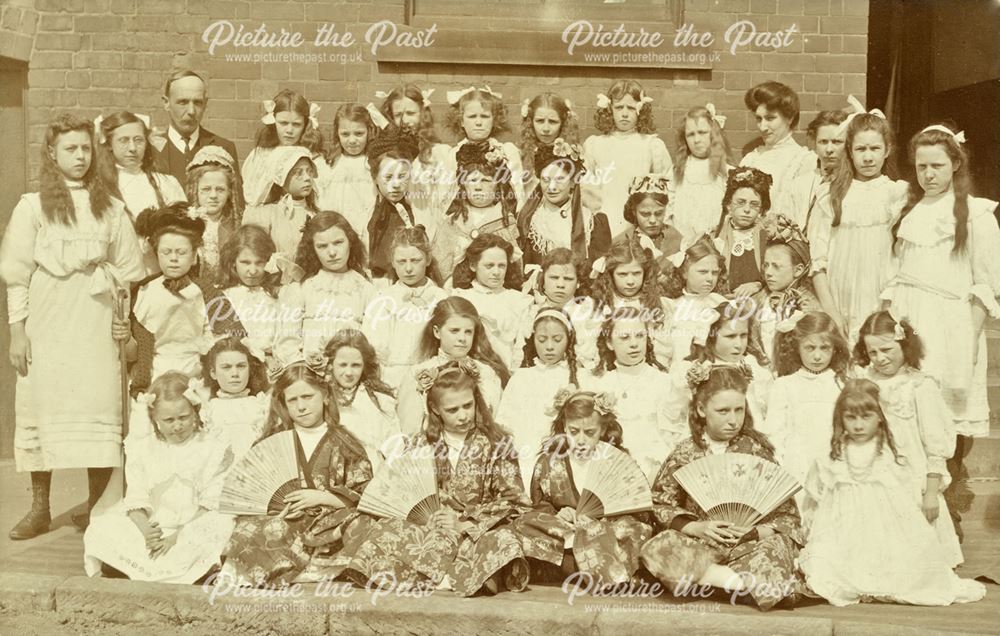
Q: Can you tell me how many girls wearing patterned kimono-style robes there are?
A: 4